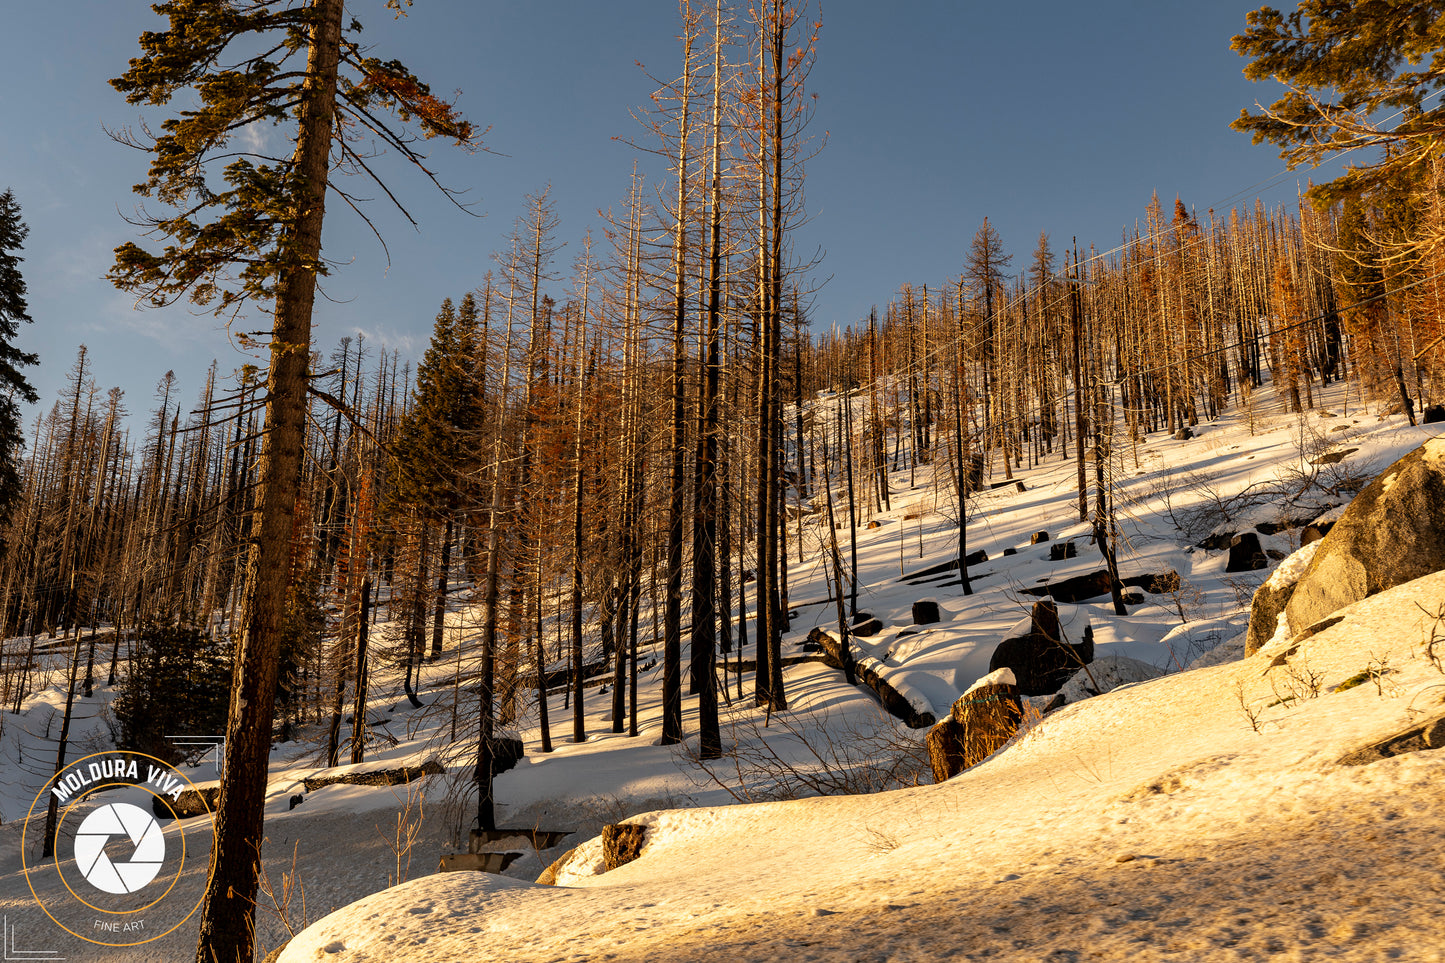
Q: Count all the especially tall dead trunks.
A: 4